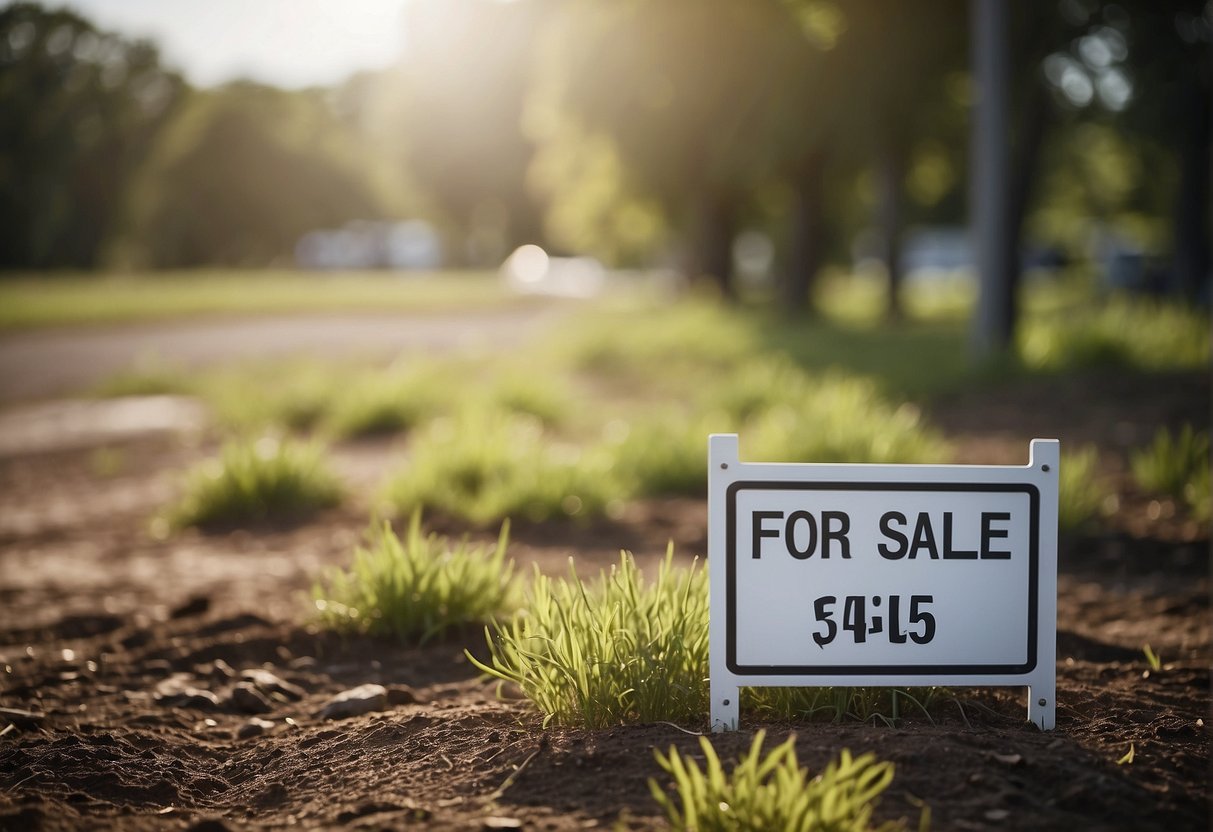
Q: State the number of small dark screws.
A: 4